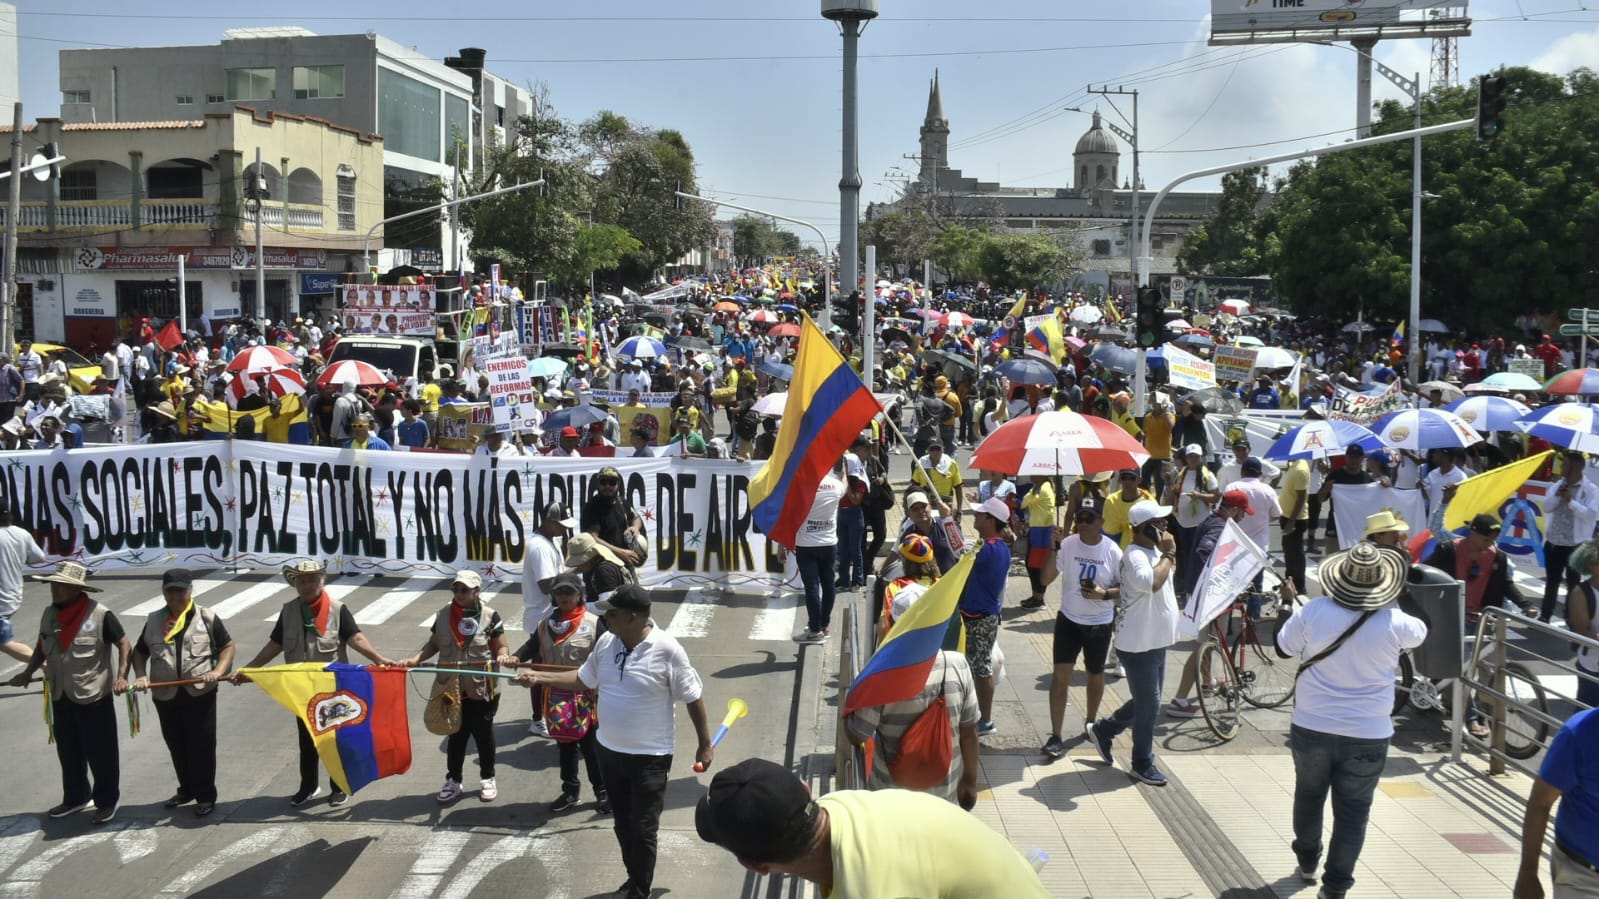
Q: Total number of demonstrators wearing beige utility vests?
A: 5